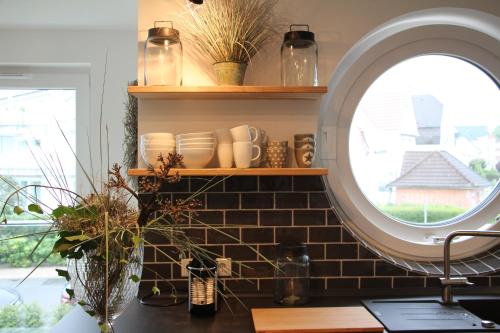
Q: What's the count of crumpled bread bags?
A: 0